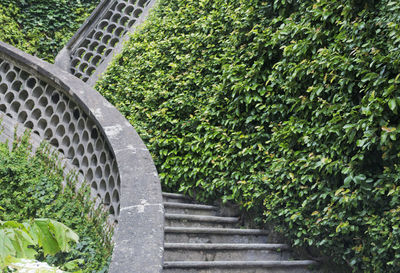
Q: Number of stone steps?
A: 6